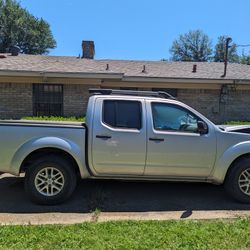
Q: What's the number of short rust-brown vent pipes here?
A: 3